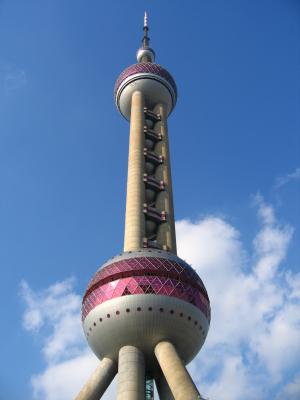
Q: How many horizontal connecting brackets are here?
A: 6